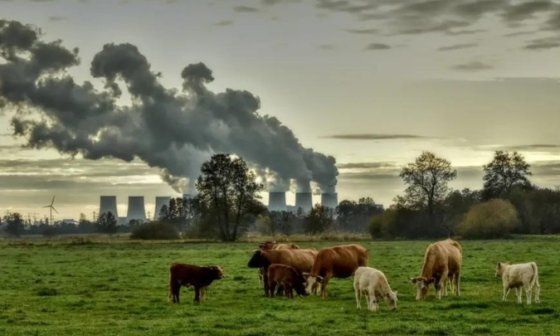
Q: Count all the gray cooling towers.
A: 6